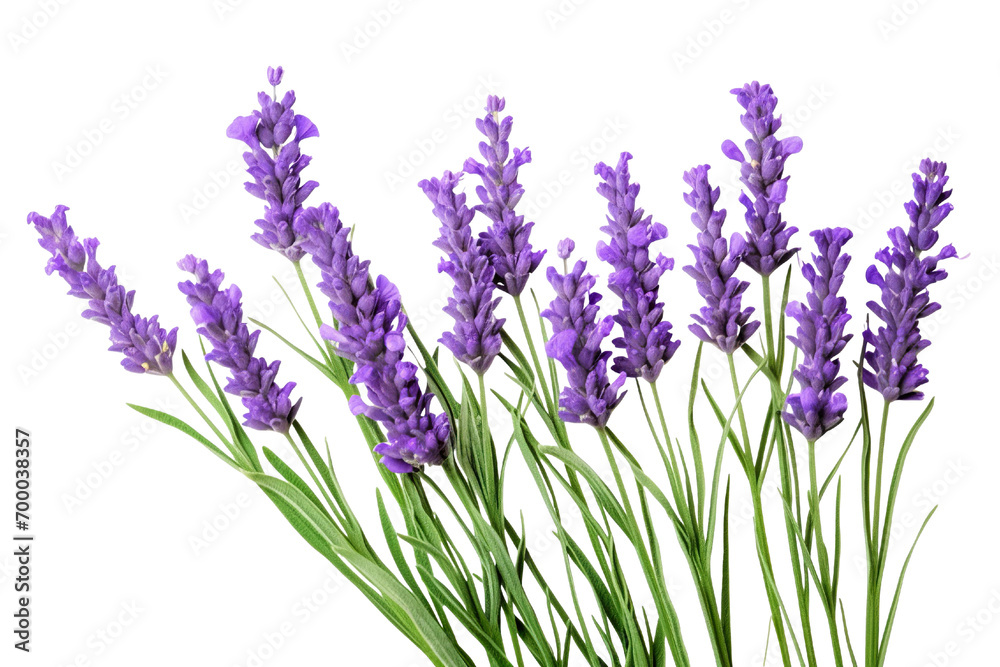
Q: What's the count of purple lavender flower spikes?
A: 12